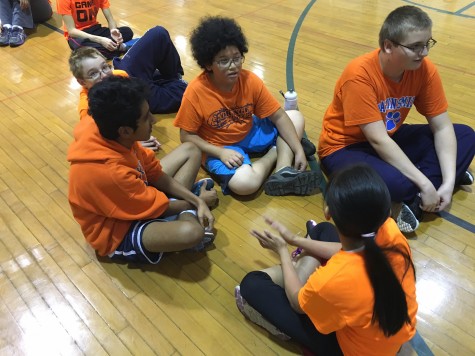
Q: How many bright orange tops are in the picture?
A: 6